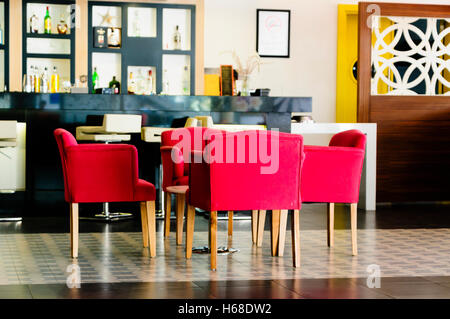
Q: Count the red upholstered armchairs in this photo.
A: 4